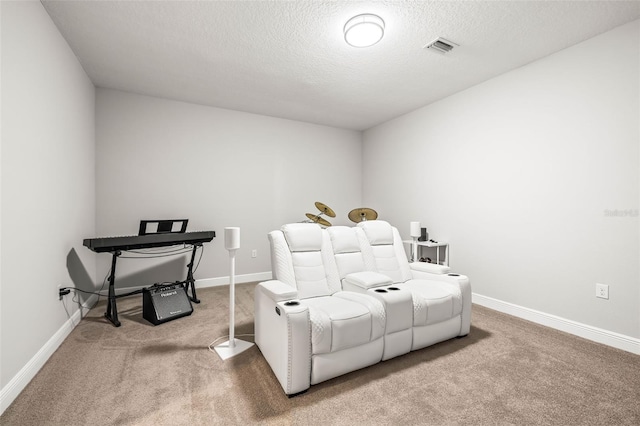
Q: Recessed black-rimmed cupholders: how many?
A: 4